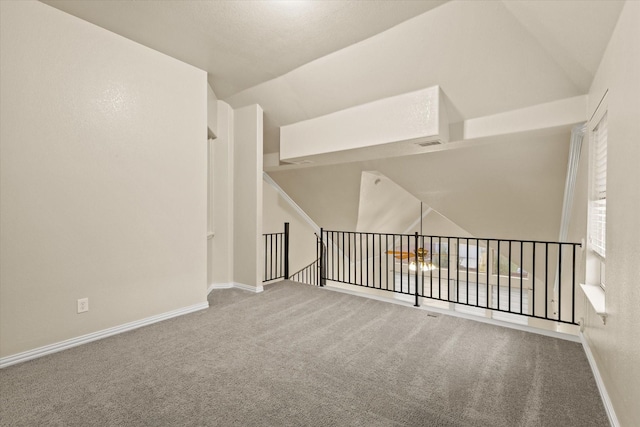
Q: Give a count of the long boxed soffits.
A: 1